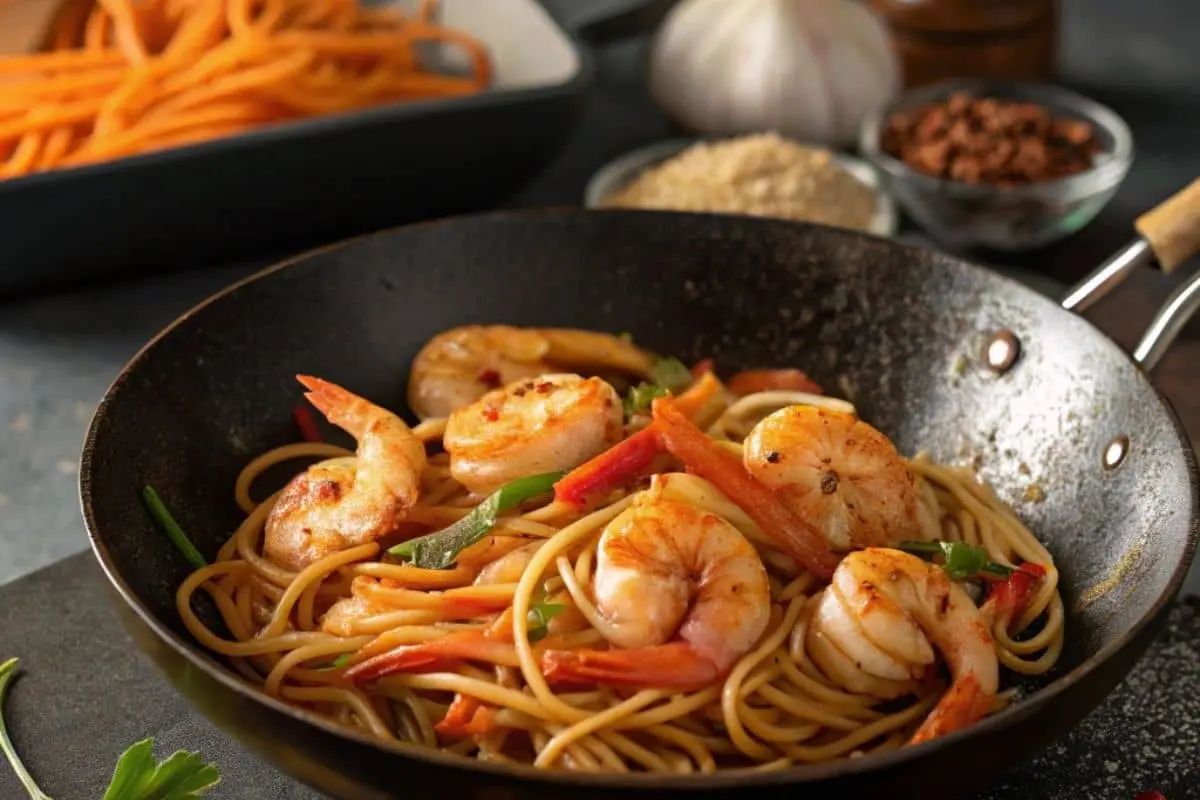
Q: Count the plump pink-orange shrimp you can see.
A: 6